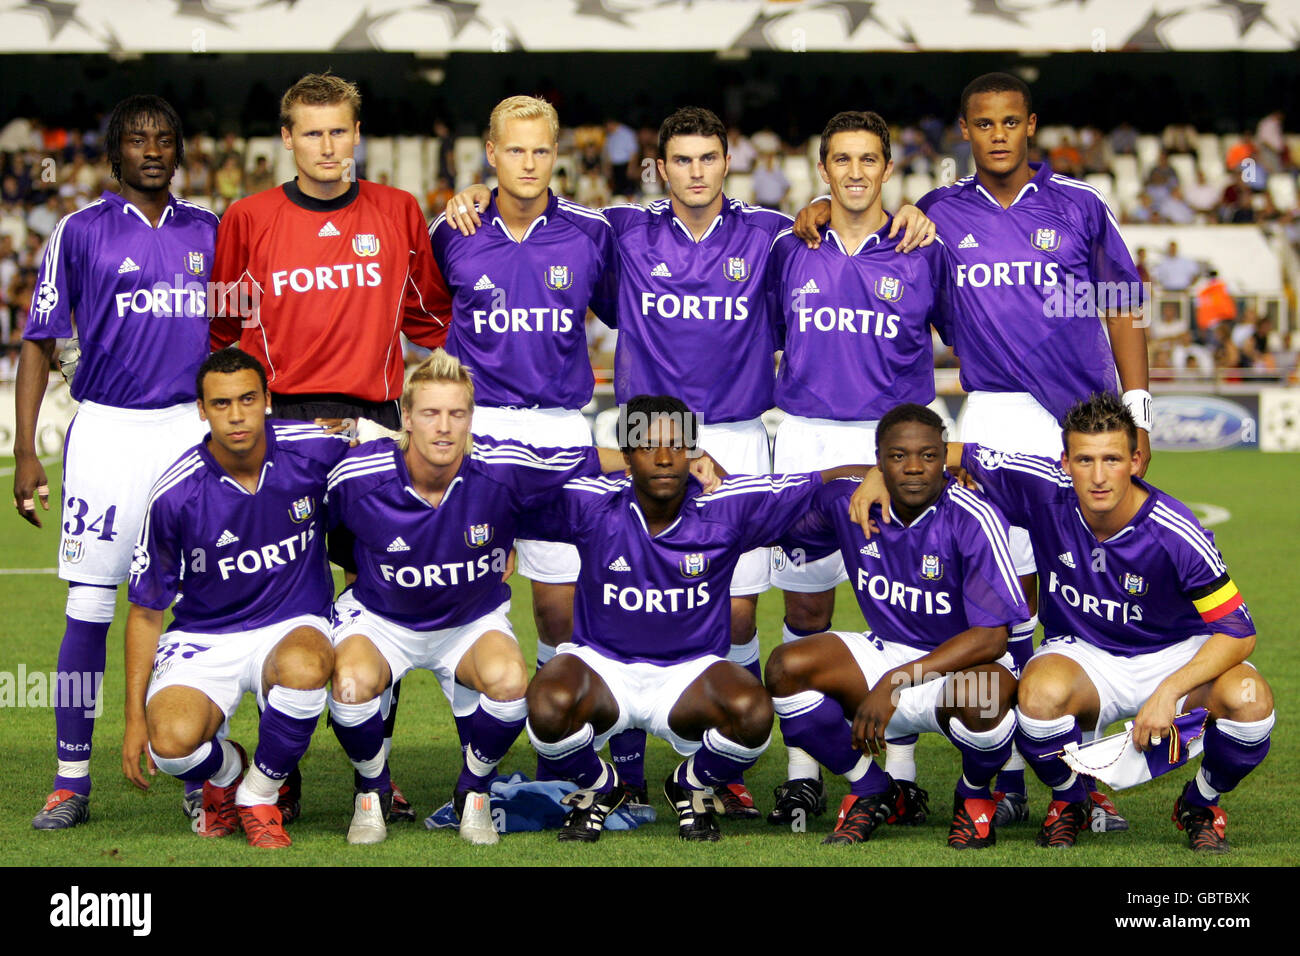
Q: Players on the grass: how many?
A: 11